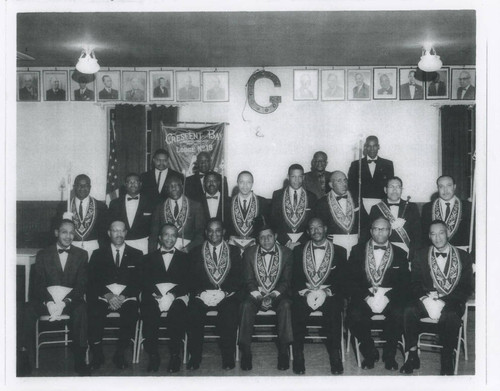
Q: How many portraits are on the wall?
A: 15